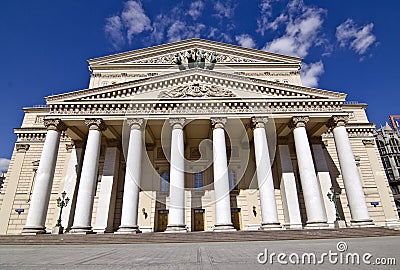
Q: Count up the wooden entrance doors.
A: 3